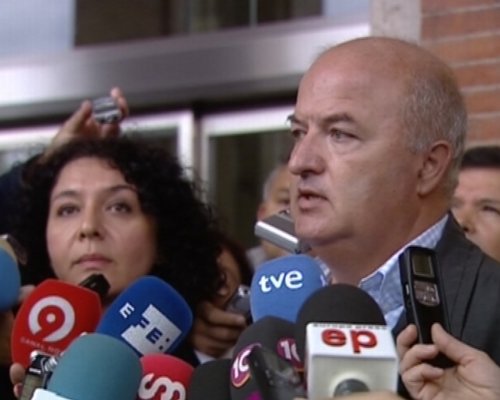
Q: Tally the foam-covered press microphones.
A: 9